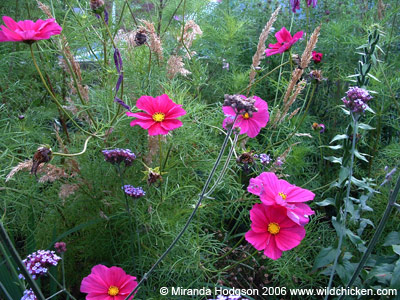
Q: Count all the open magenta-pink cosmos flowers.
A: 7